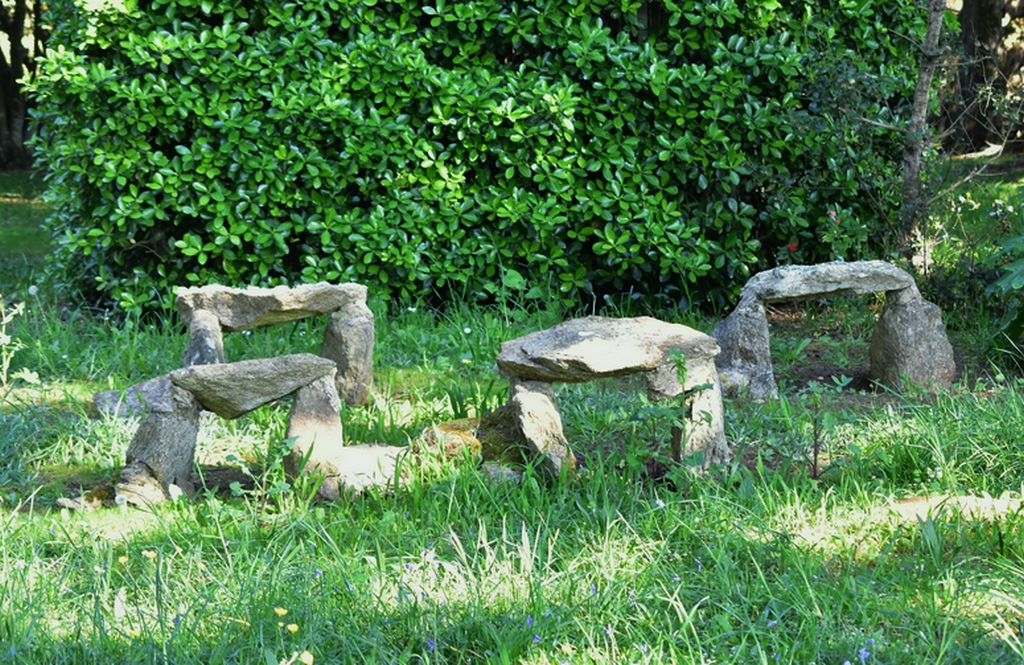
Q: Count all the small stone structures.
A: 4